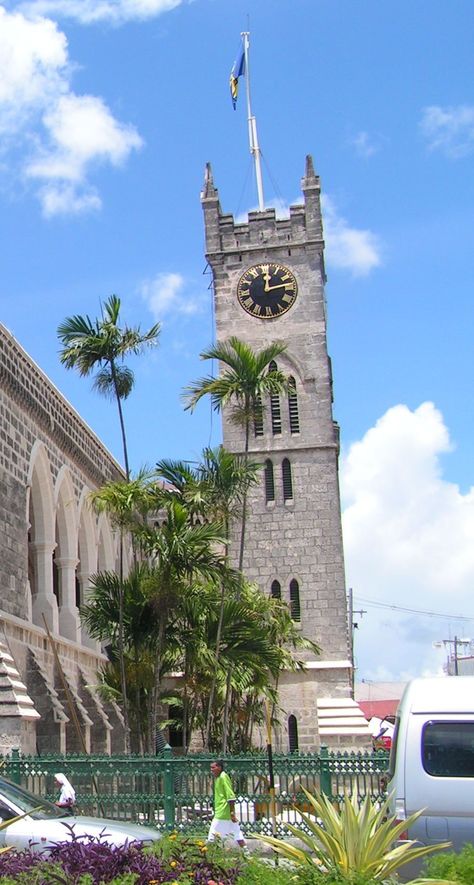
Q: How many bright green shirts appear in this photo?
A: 1